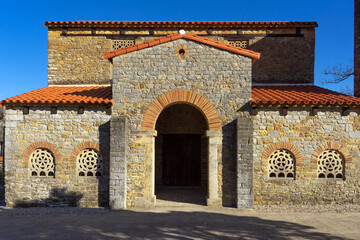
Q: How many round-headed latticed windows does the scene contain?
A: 4